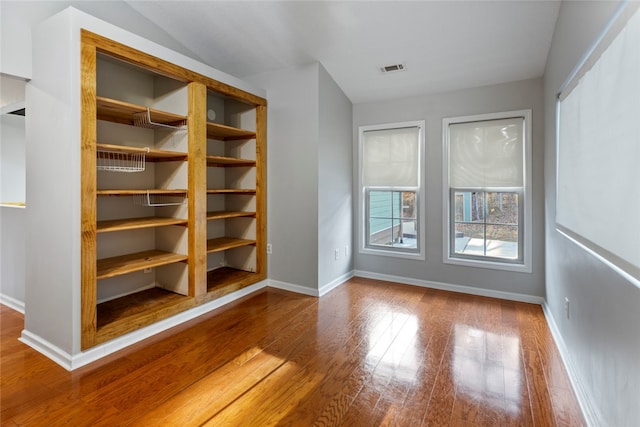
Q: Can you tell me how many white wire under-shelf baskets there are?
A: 3